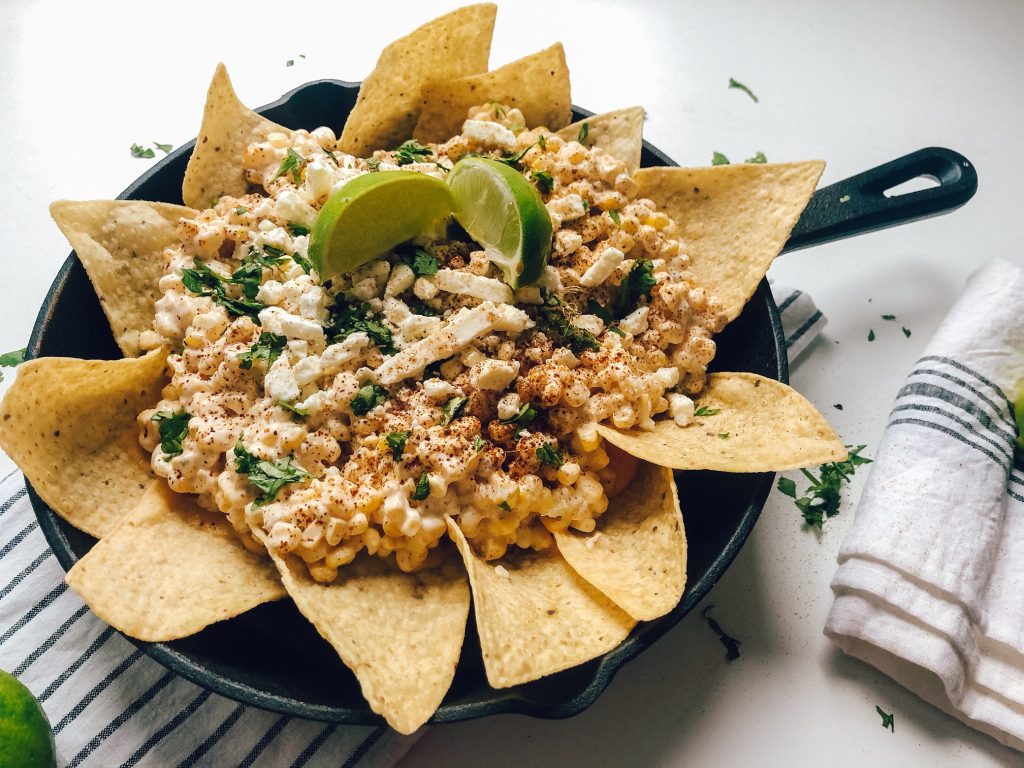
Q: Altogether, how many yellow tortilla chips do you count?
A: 12